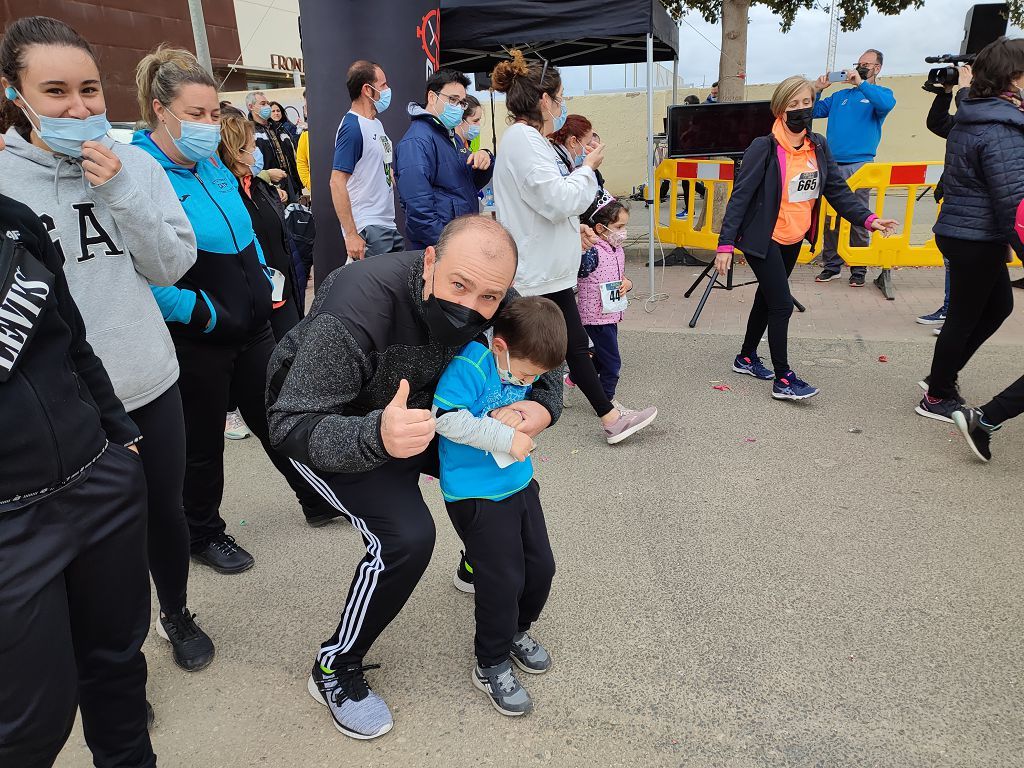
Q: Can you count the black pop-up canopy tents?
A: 1